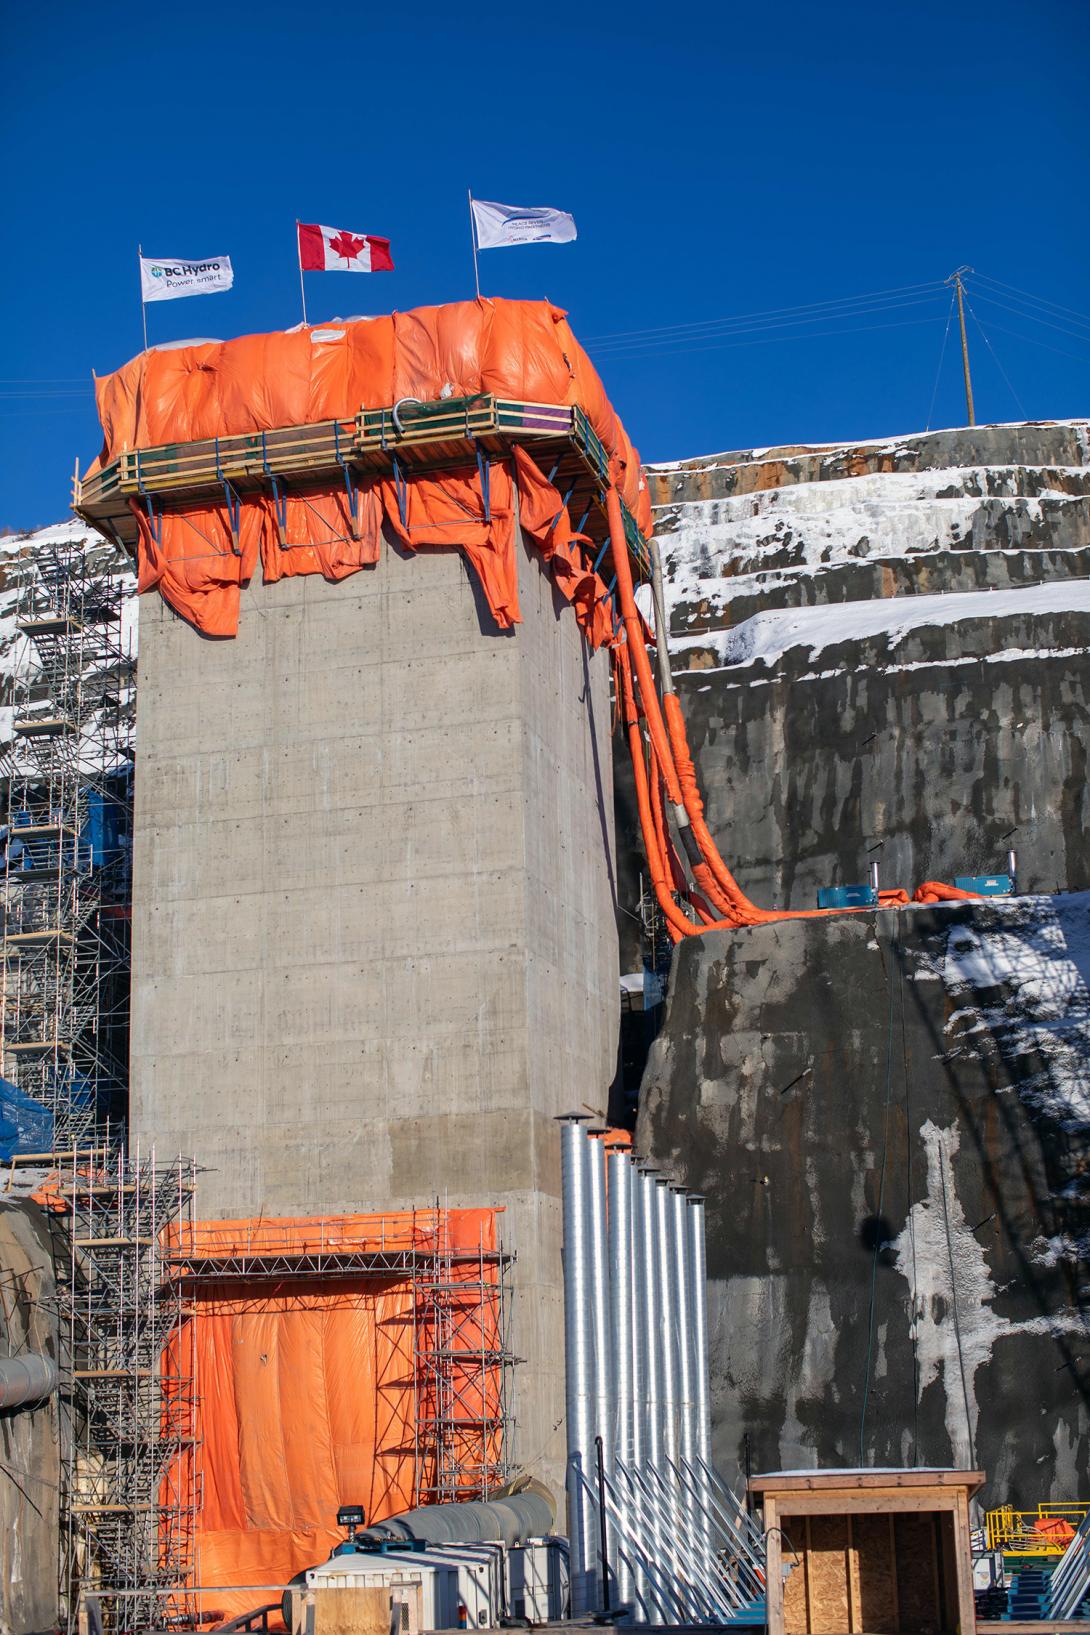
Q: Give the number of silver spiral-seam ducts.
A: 8